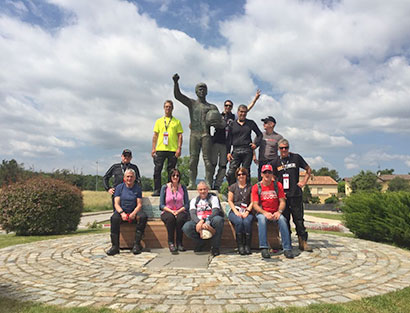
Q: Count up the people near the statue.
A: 11